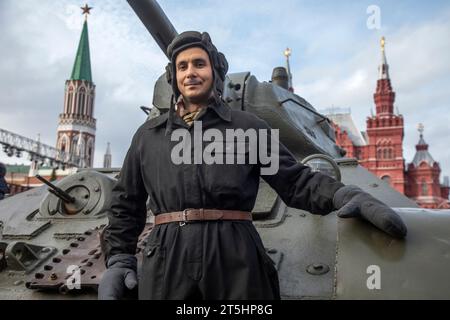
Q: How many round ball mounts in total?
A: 1